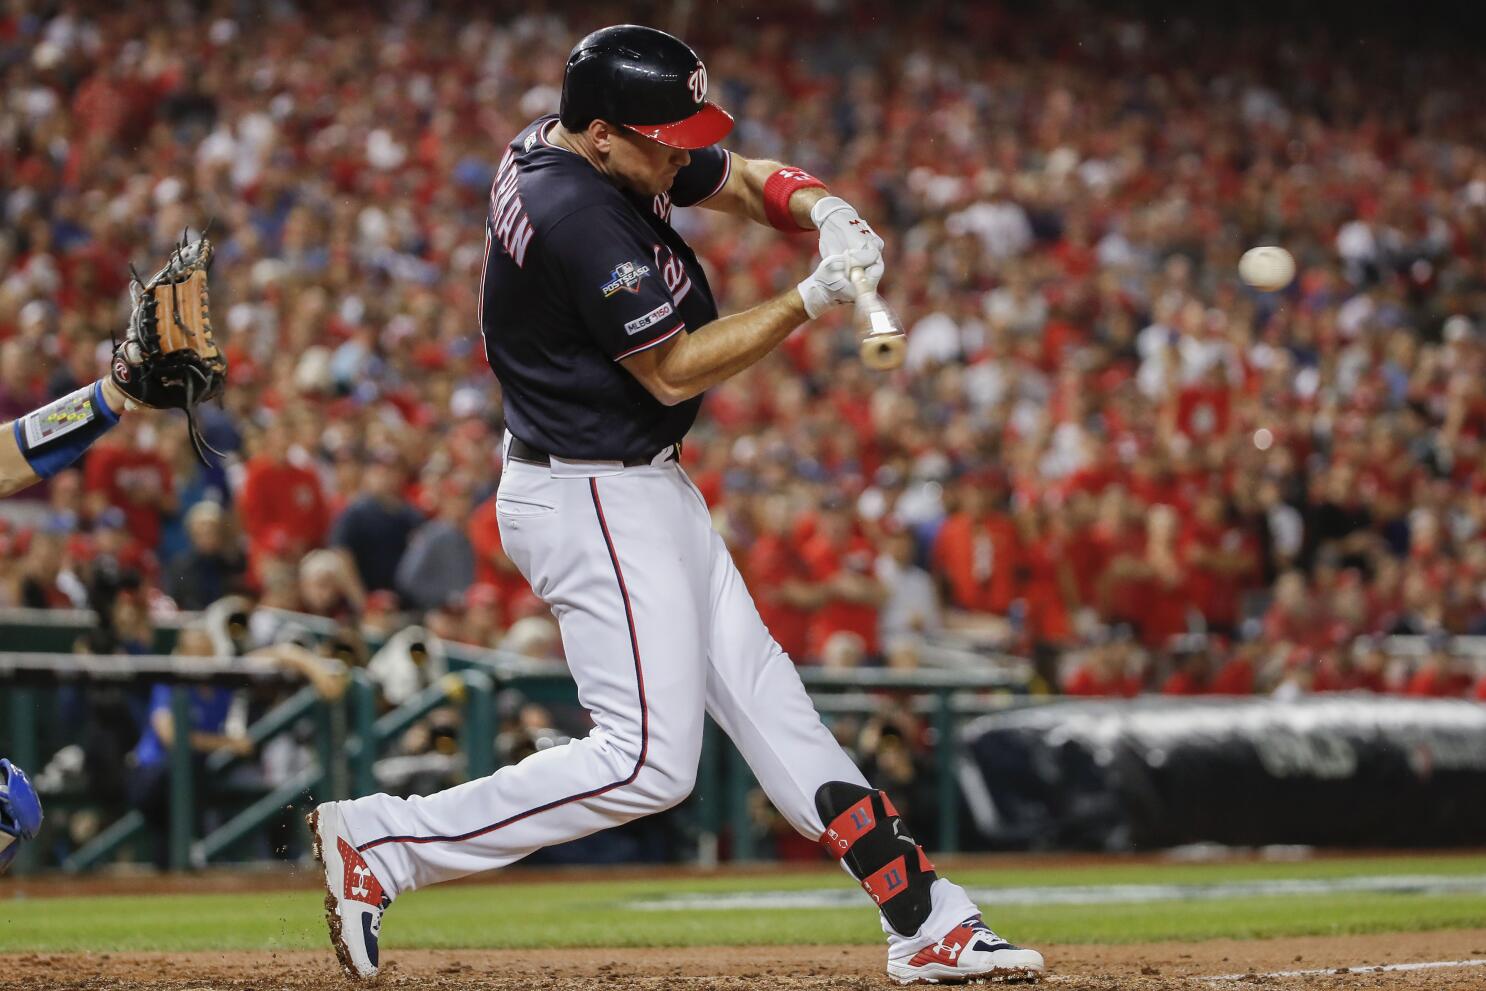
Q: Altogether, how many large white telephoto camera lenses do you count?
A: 2